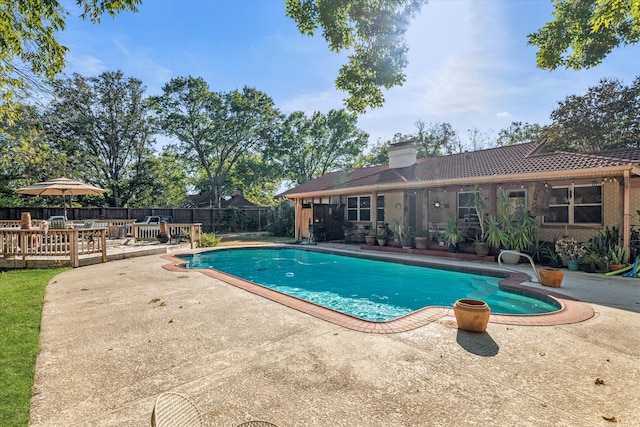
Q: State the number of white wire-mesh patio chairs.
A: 2